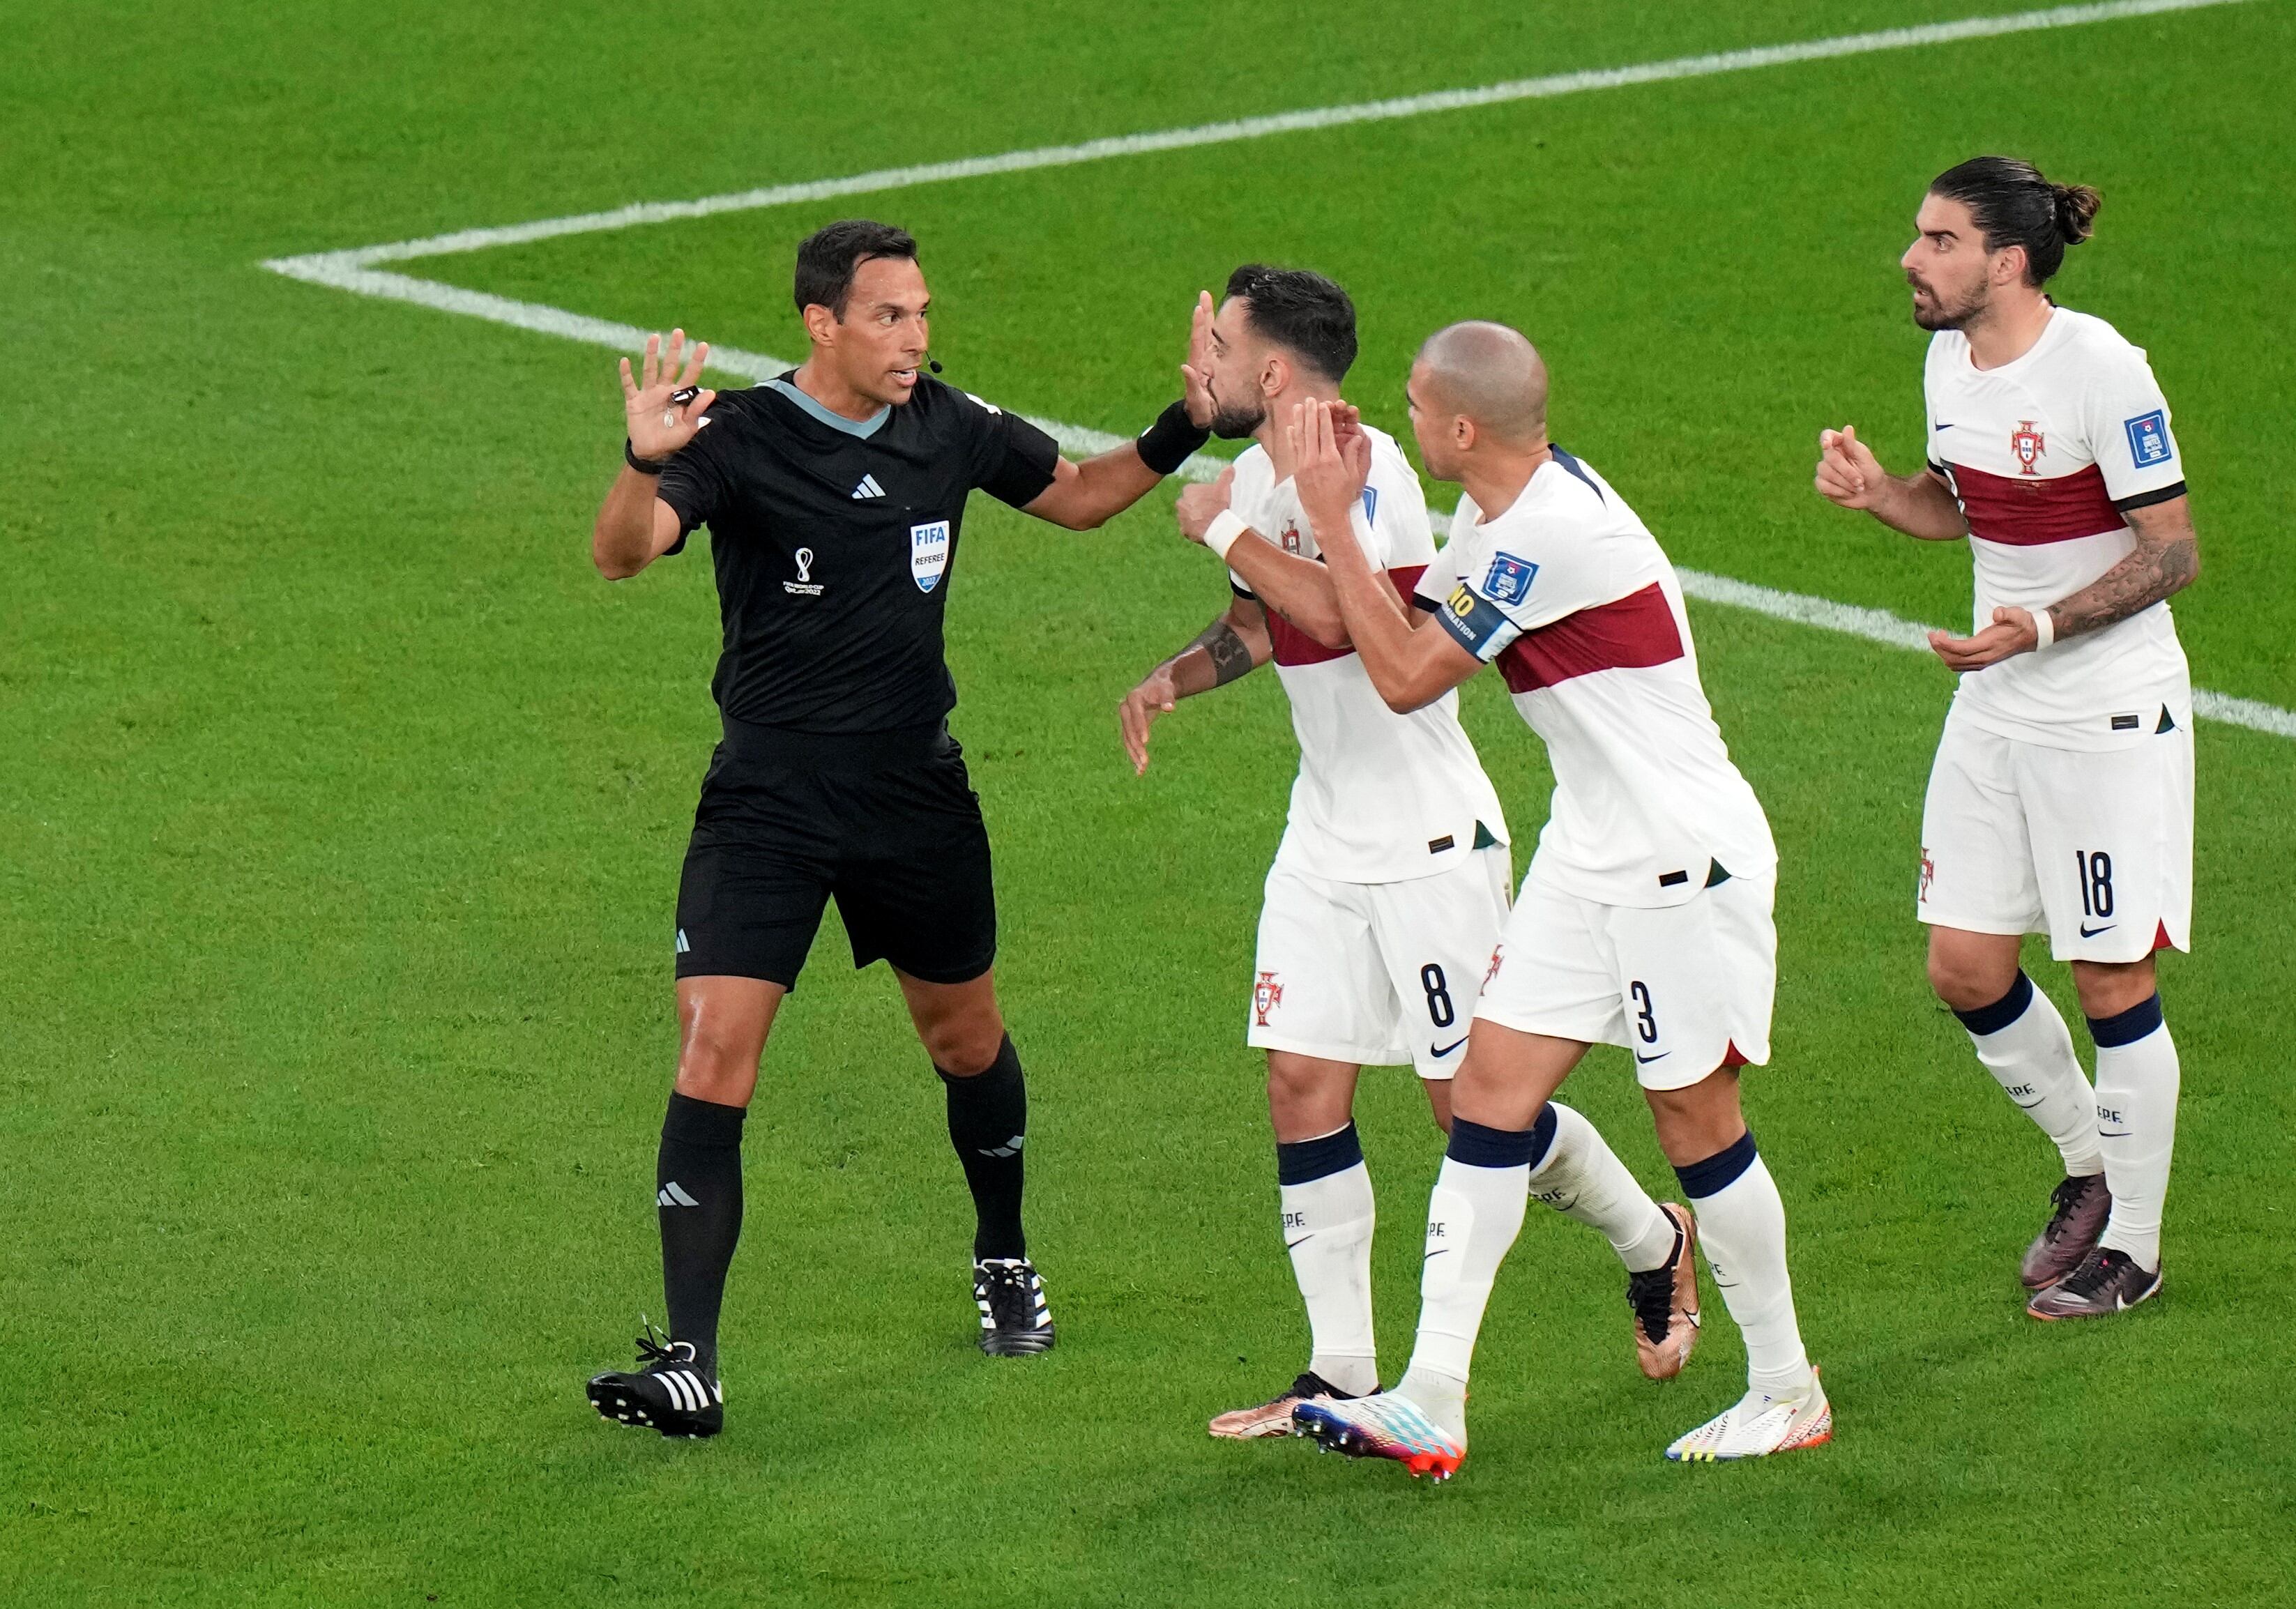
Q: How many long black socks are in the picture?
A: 2